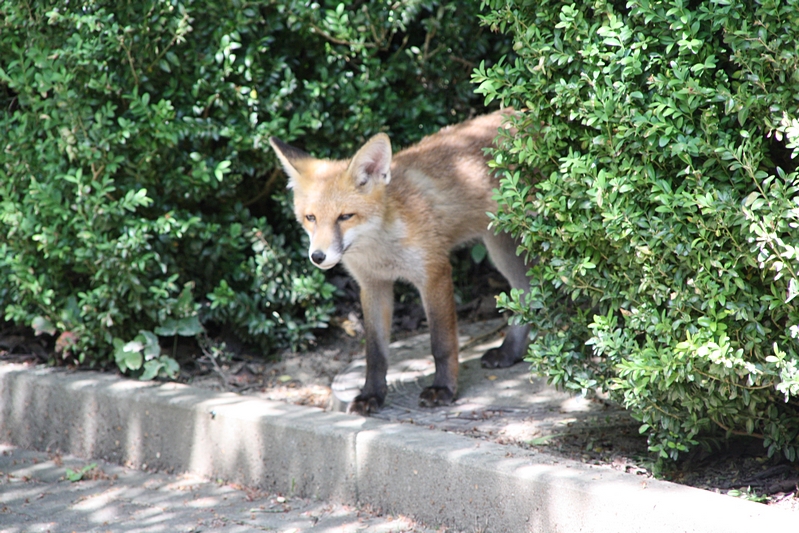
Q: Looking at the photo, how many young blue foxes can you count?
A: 0